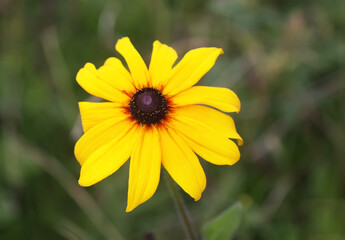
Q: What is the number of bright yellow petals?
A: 13